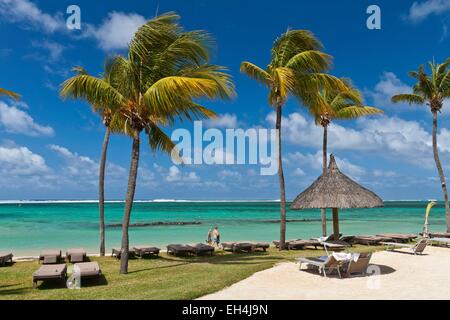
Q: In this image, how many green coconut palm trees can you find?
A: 5